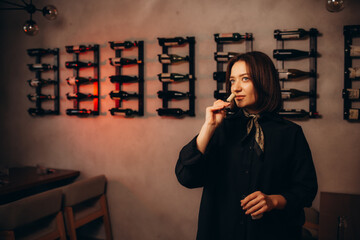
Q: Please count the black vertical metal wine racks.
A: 7